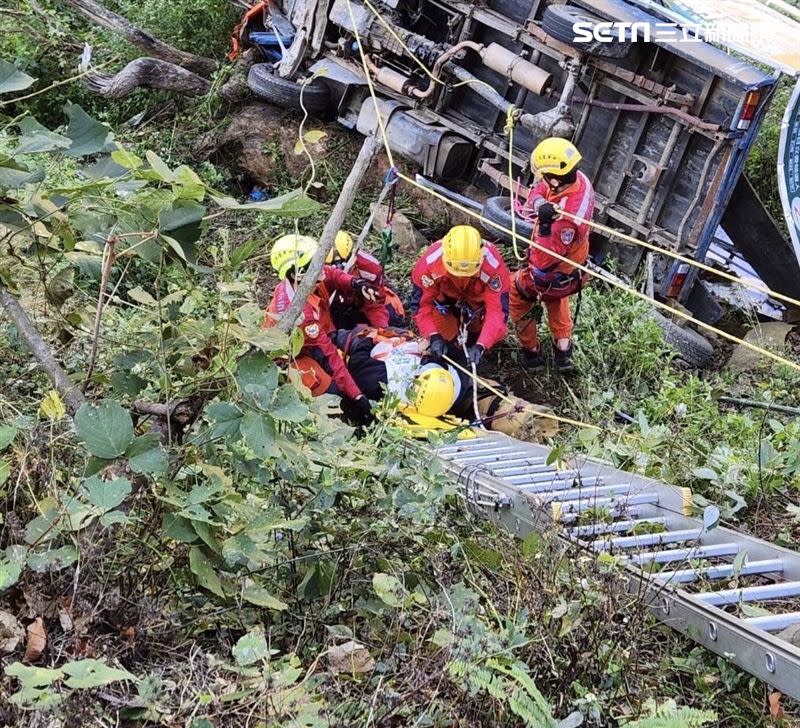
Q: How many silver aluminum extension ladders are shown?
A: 1